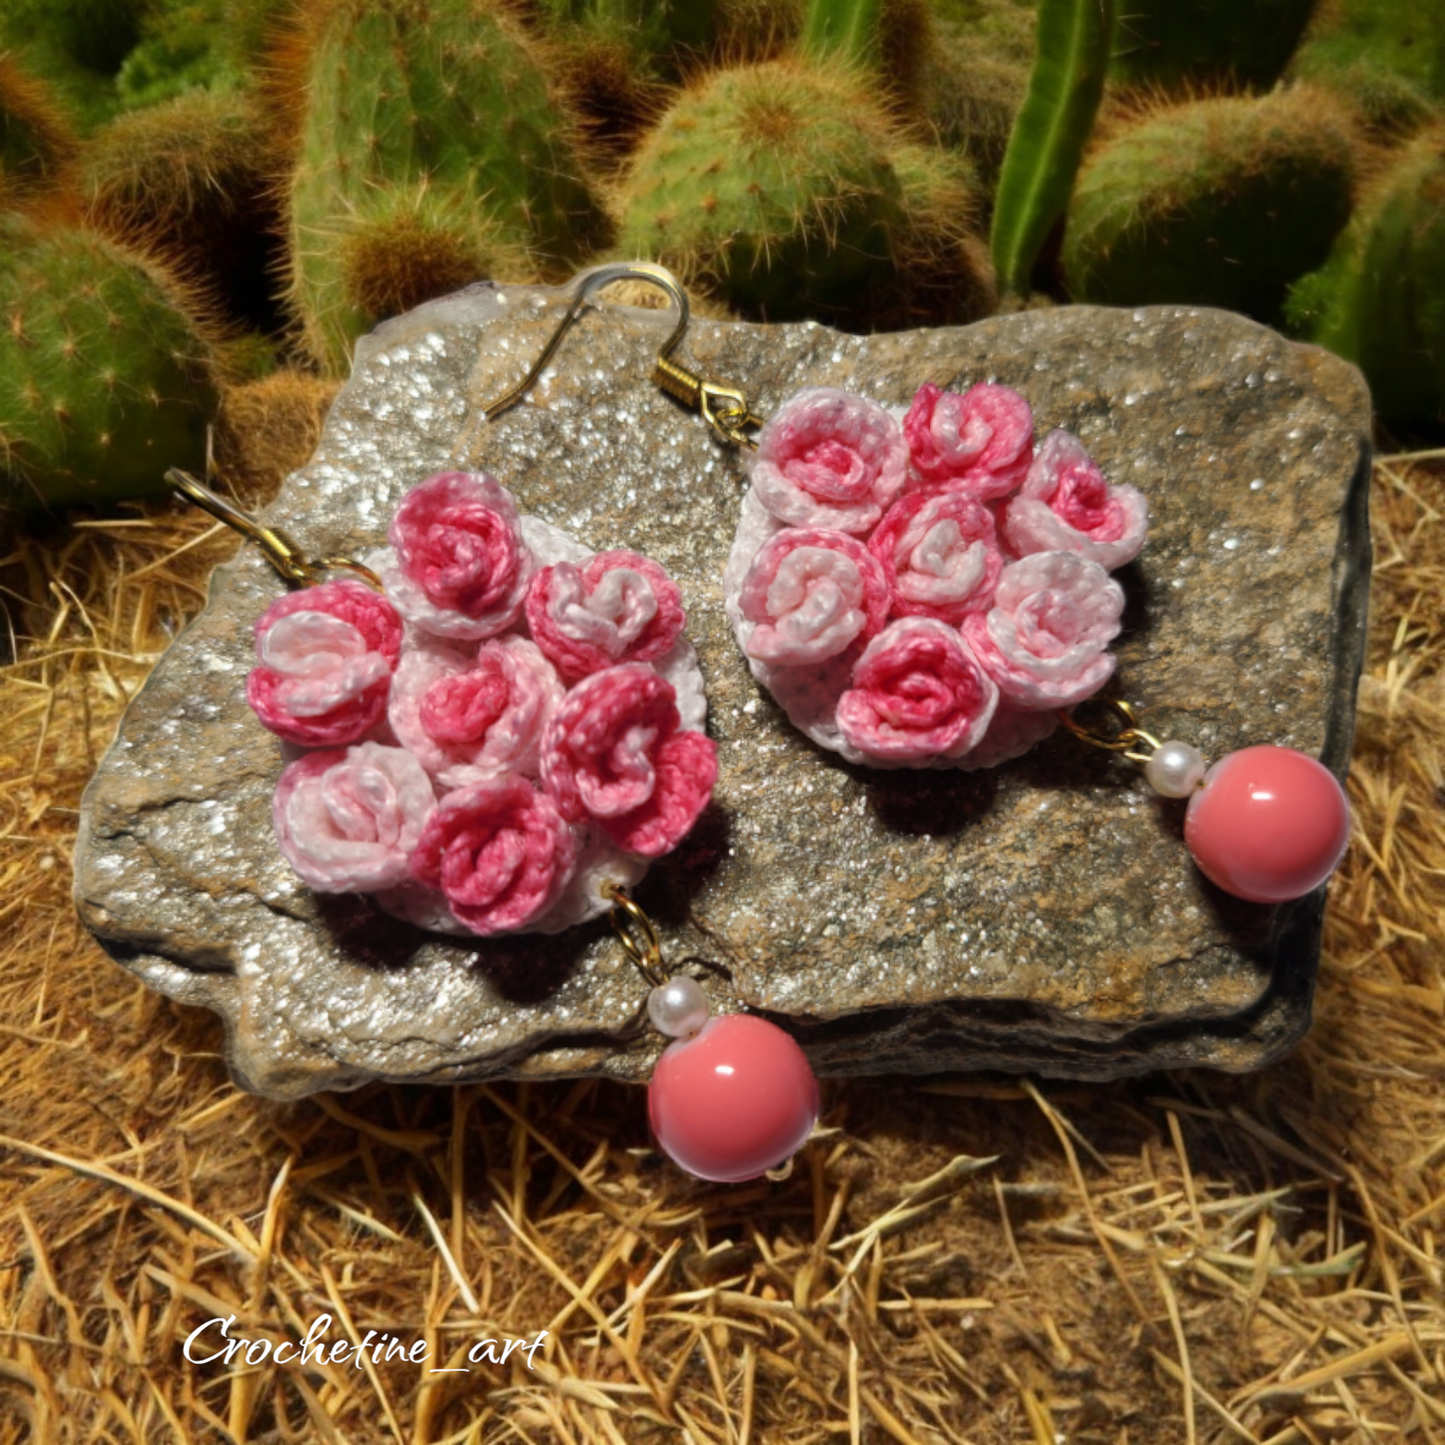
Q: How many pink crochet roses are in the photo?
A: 14